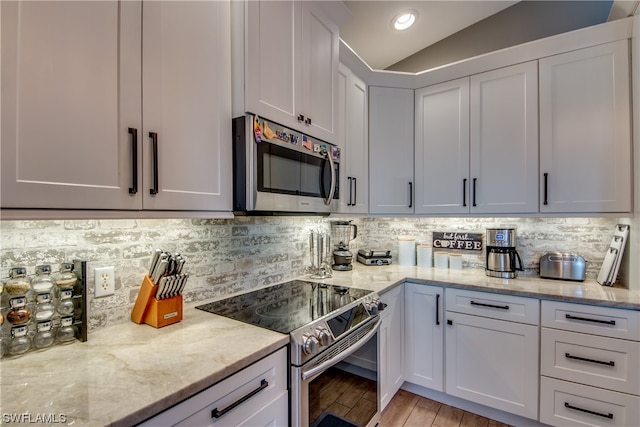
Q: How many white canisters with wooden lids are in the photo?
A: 4